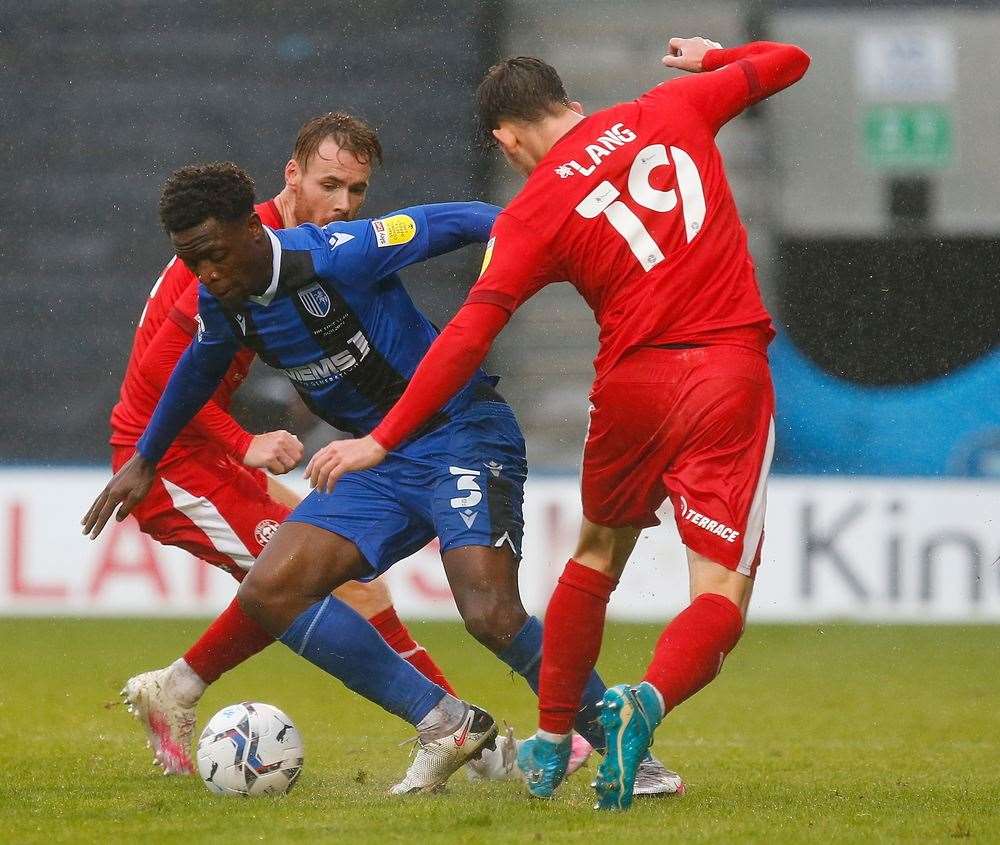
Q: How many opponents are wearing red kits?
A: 2